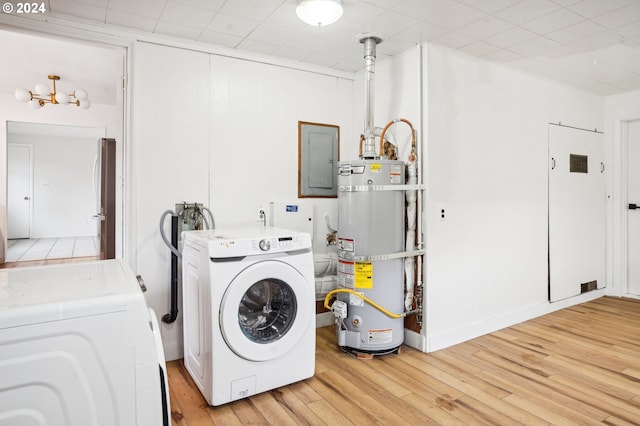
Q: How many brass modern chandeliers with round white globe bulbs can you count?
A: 1